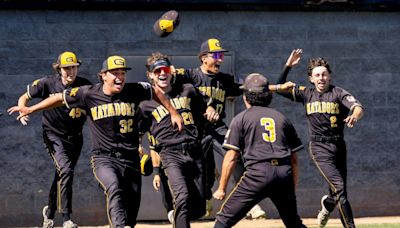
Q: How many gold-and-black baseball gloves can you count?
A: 1